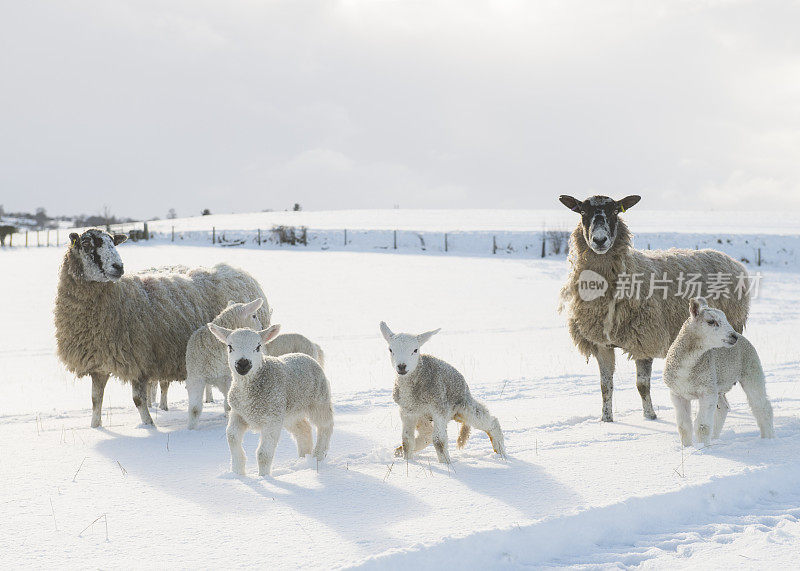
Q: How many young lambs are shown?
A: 4